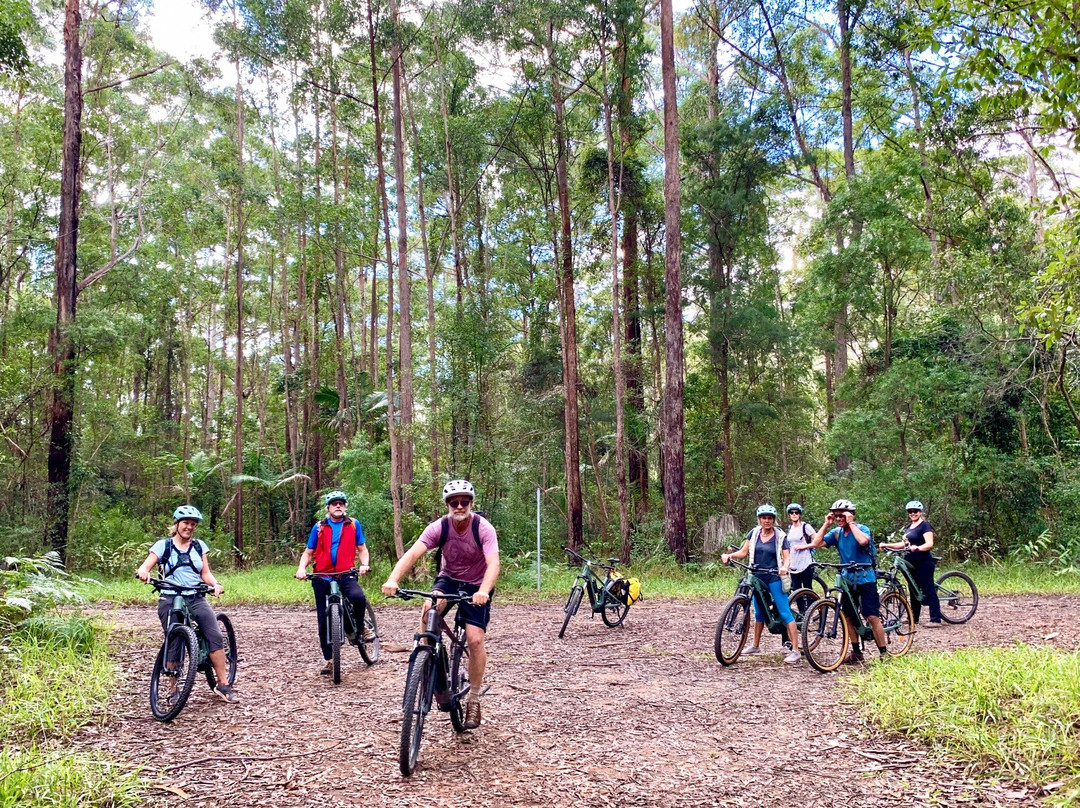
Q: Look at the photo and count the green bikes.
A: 6